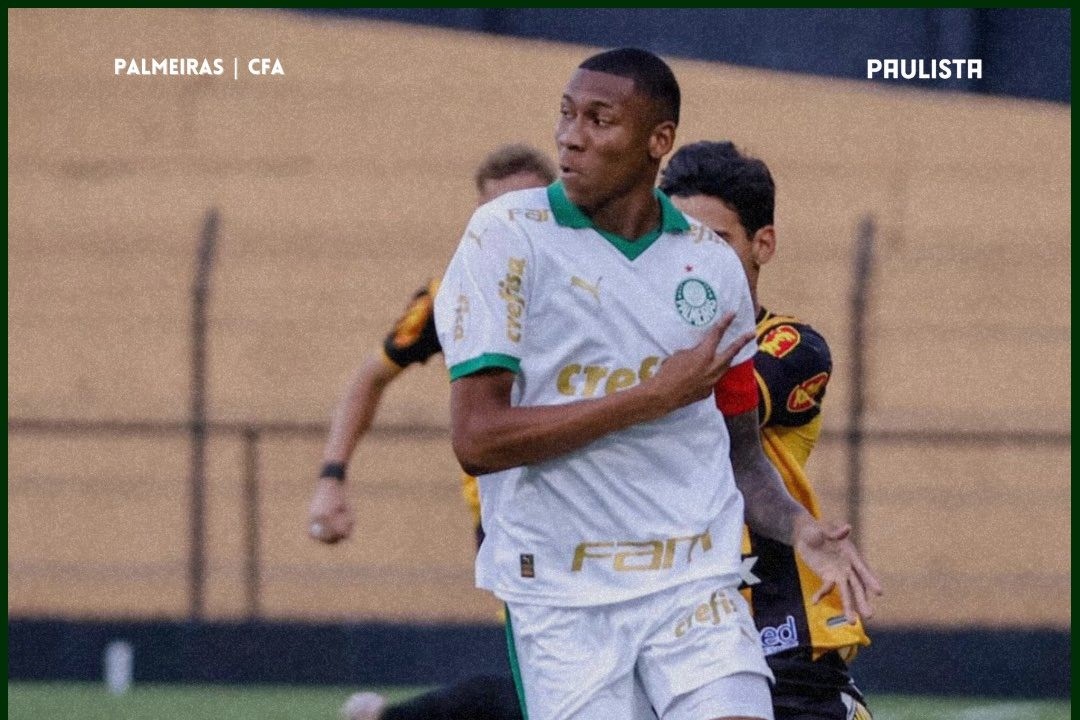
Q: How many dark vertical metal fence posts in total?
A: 3